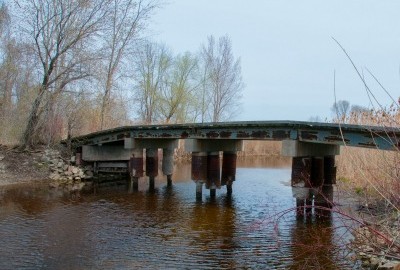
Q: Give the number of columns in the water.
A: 9